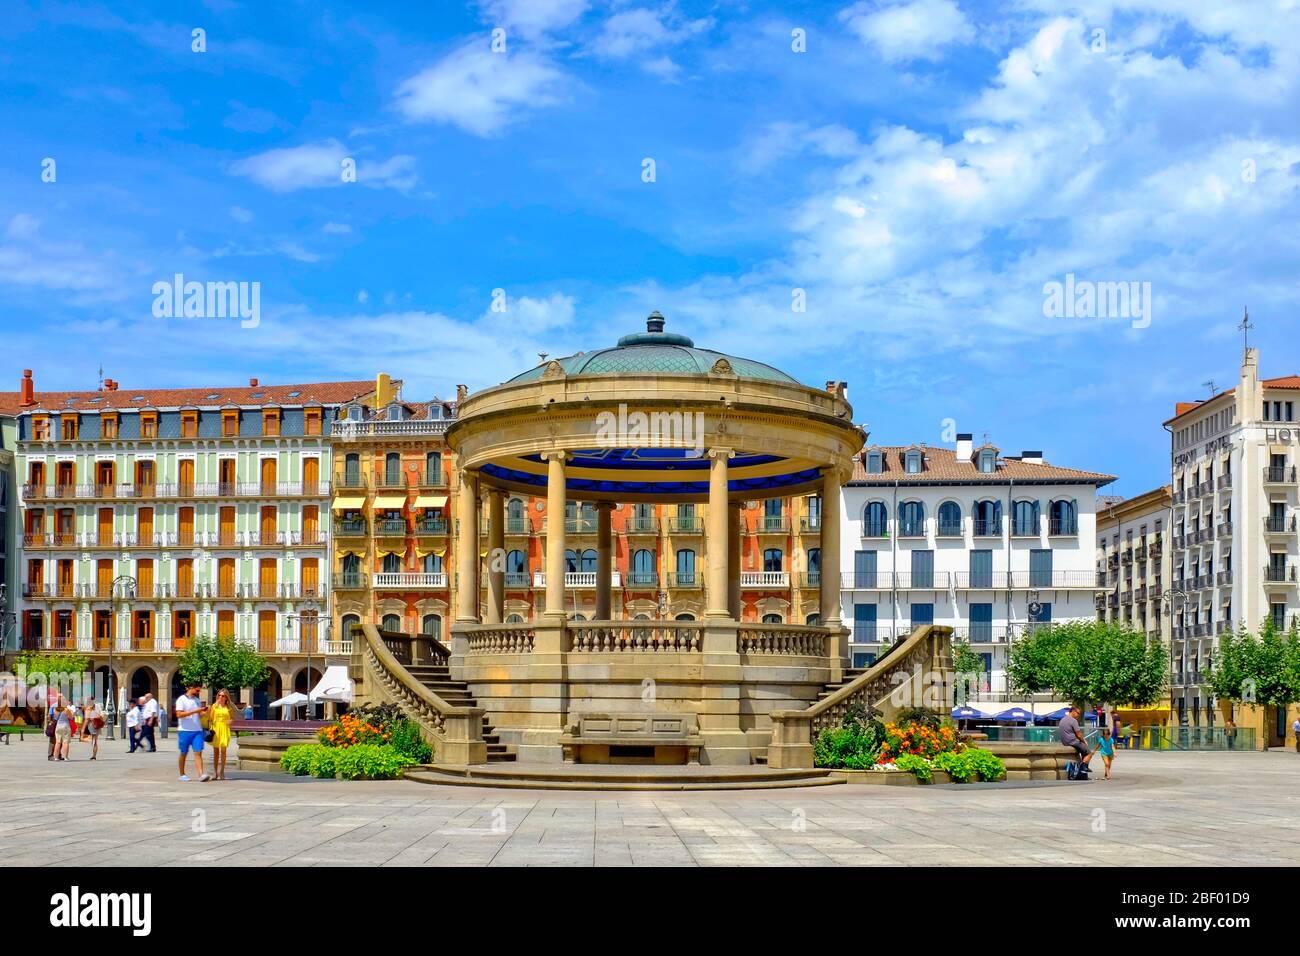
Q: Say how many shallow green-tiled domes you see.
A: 1